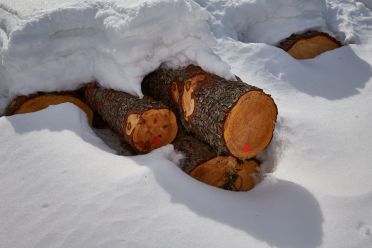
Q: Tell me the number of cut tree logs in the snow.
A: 5